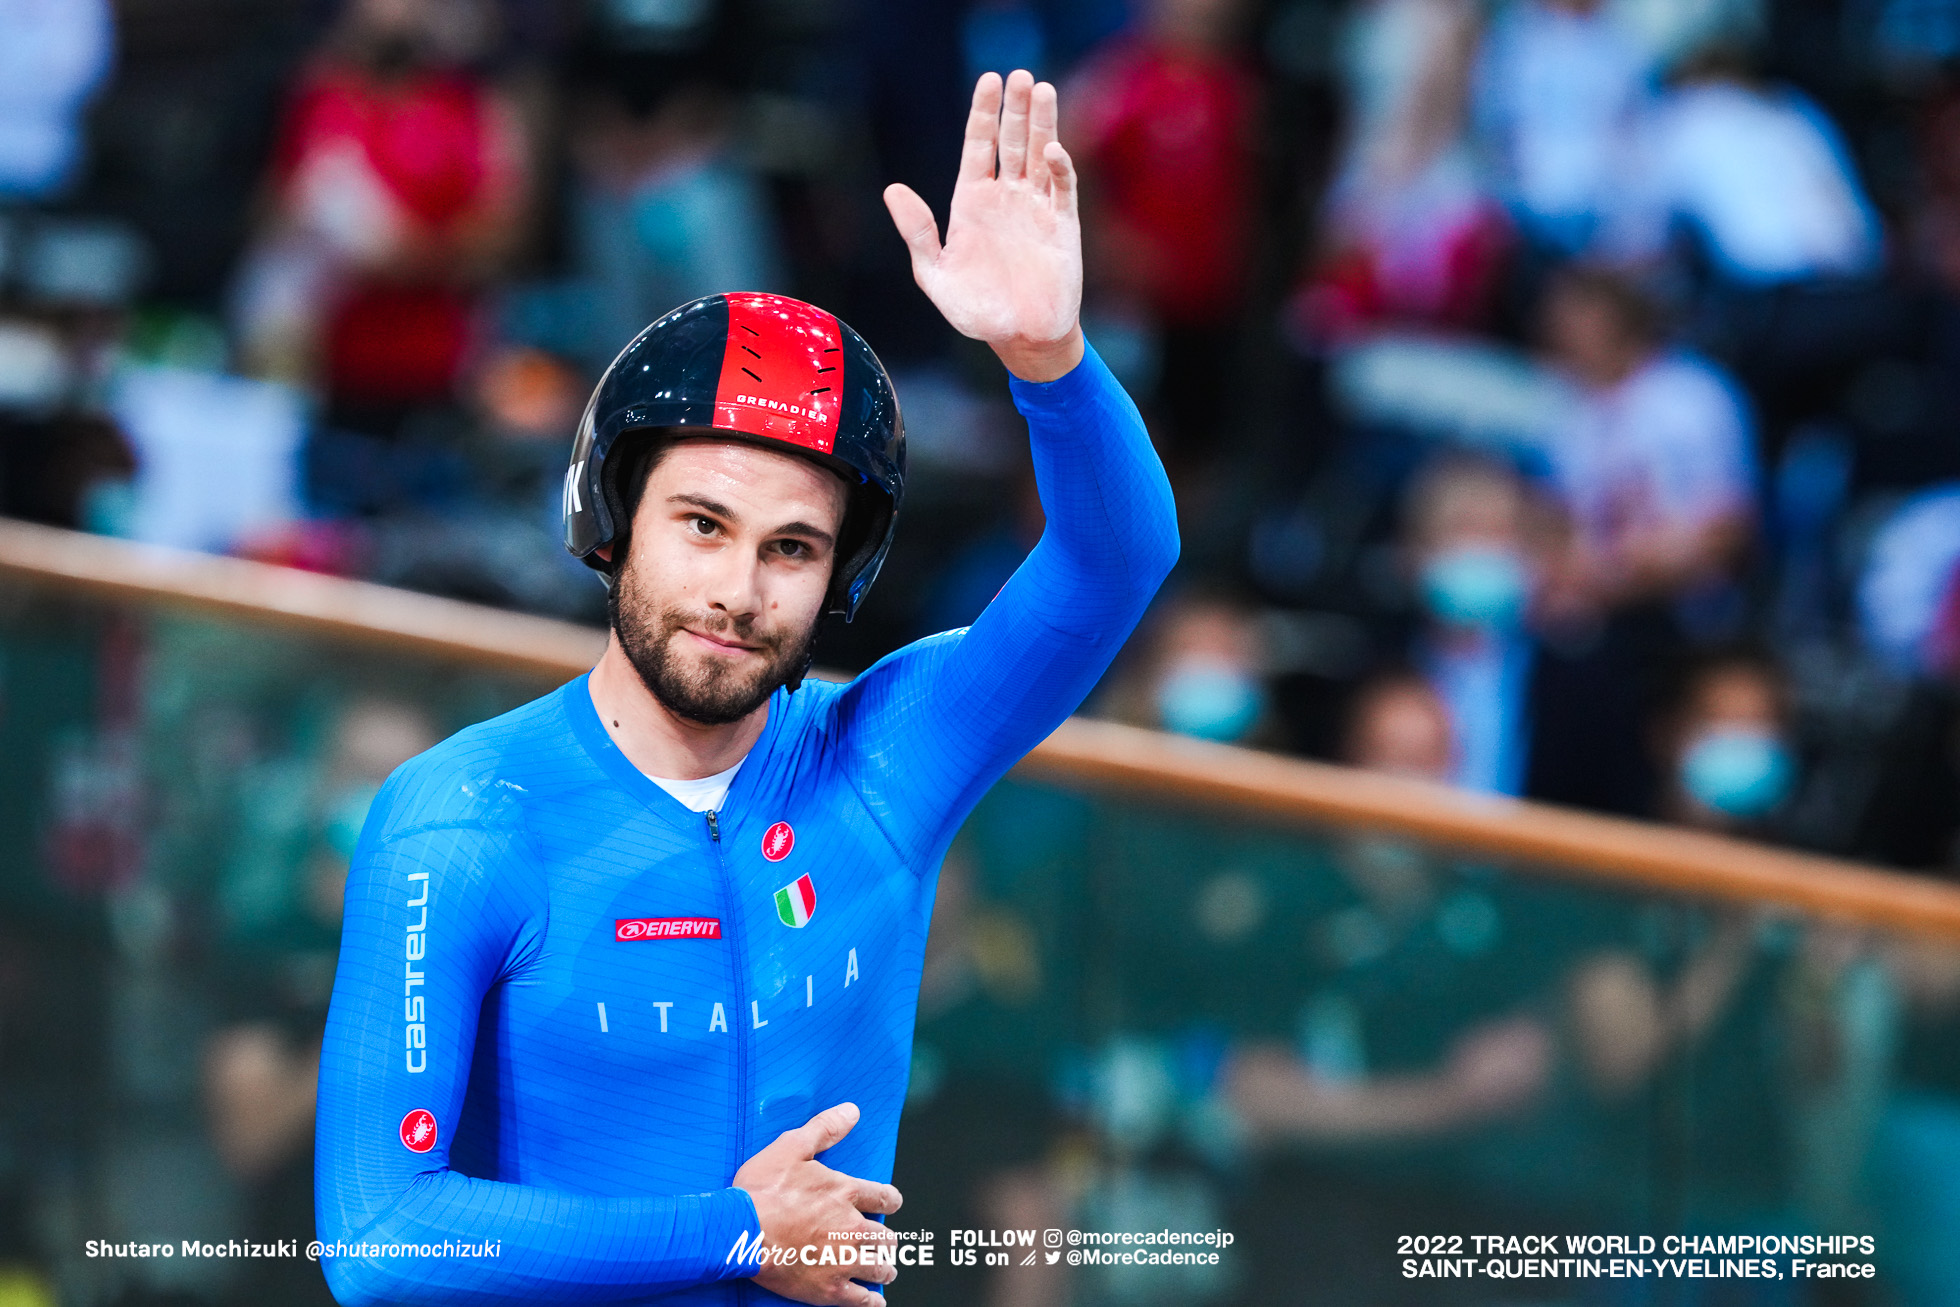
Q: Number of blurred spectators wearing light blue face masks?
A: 3